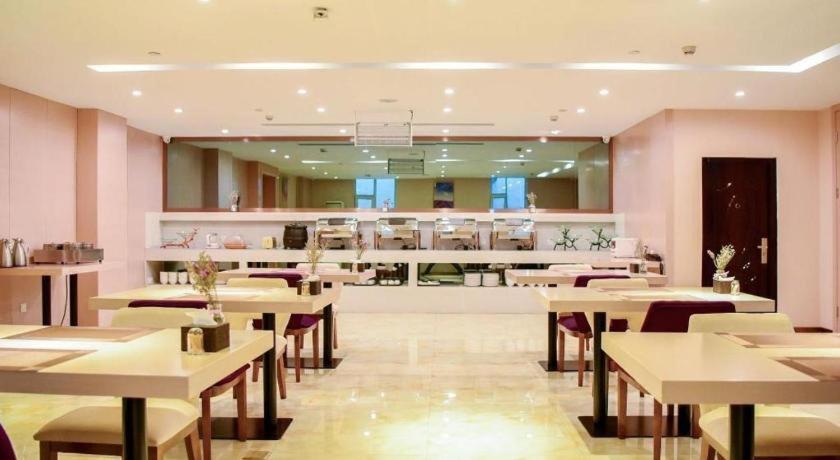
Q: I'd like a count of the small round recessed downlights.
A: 13